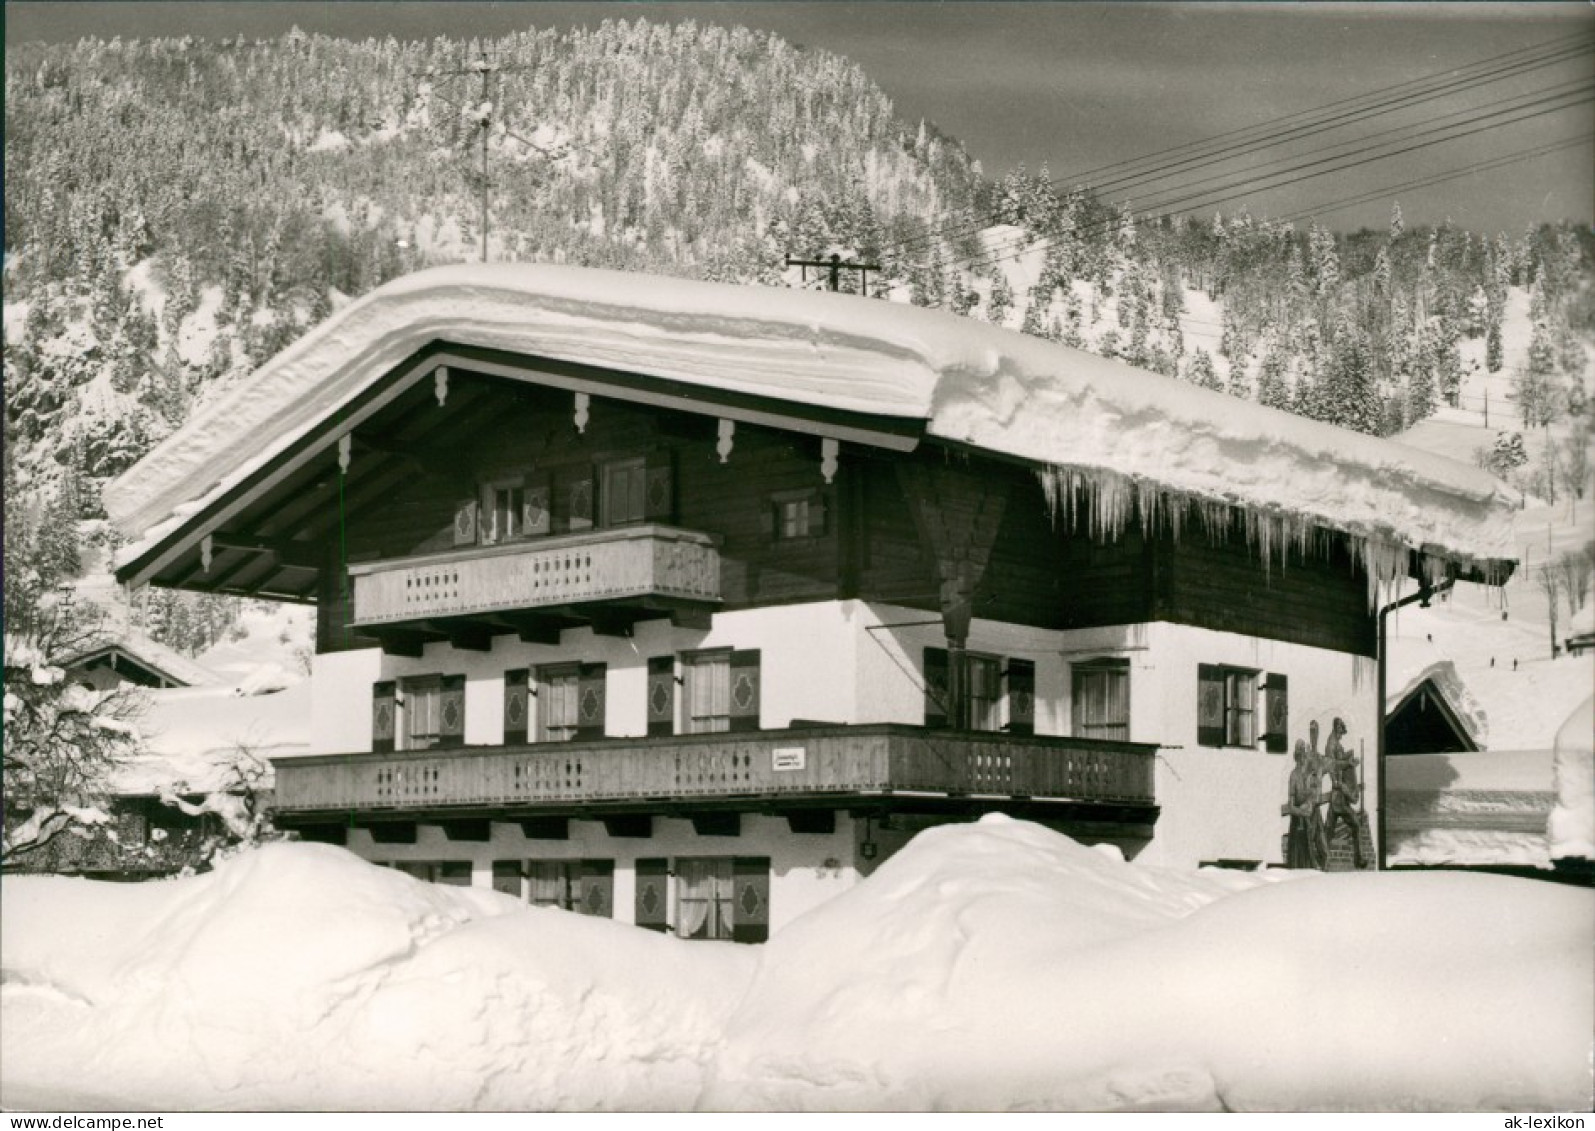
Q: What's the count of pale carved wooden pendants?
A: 6